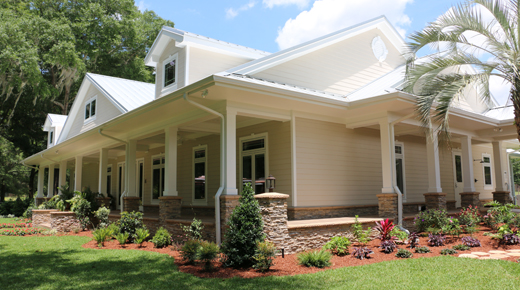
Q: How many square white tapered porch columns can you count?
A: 12